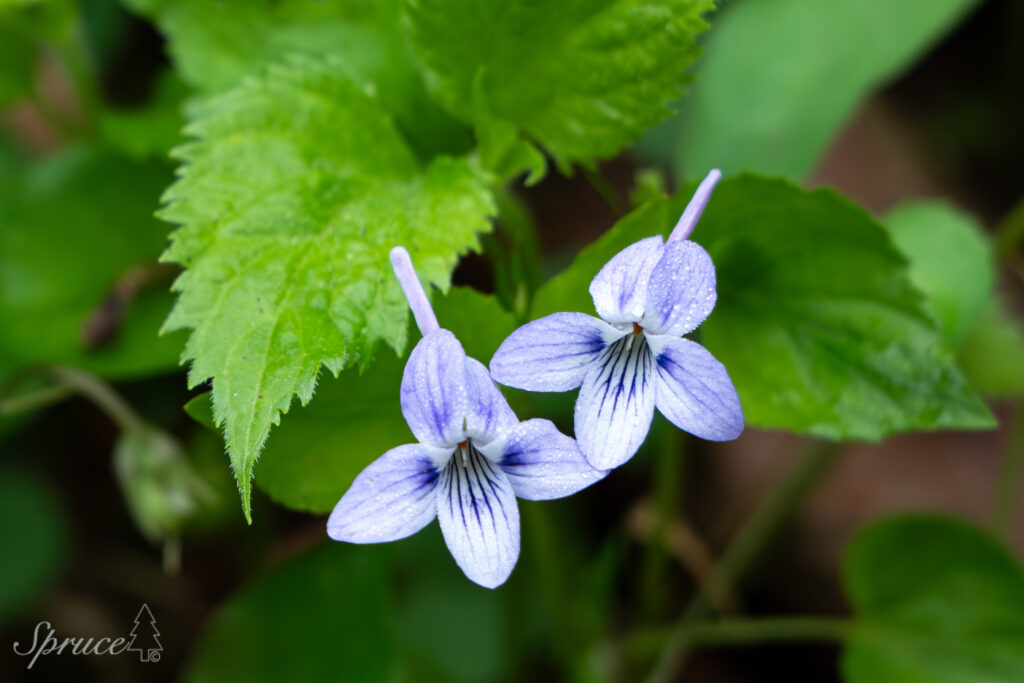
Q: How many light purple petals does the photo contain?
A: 10